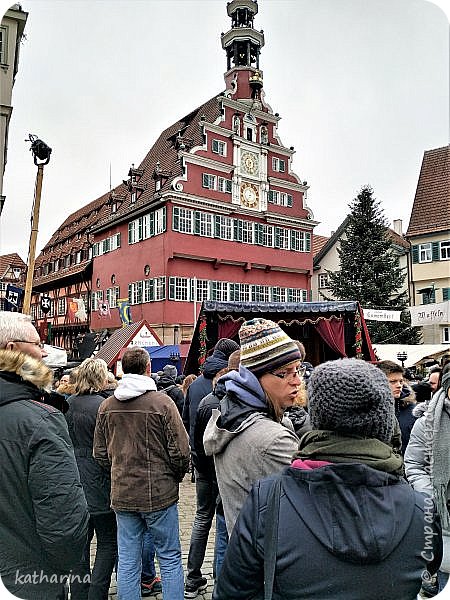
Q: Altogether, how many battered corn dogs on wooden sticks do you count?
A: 0